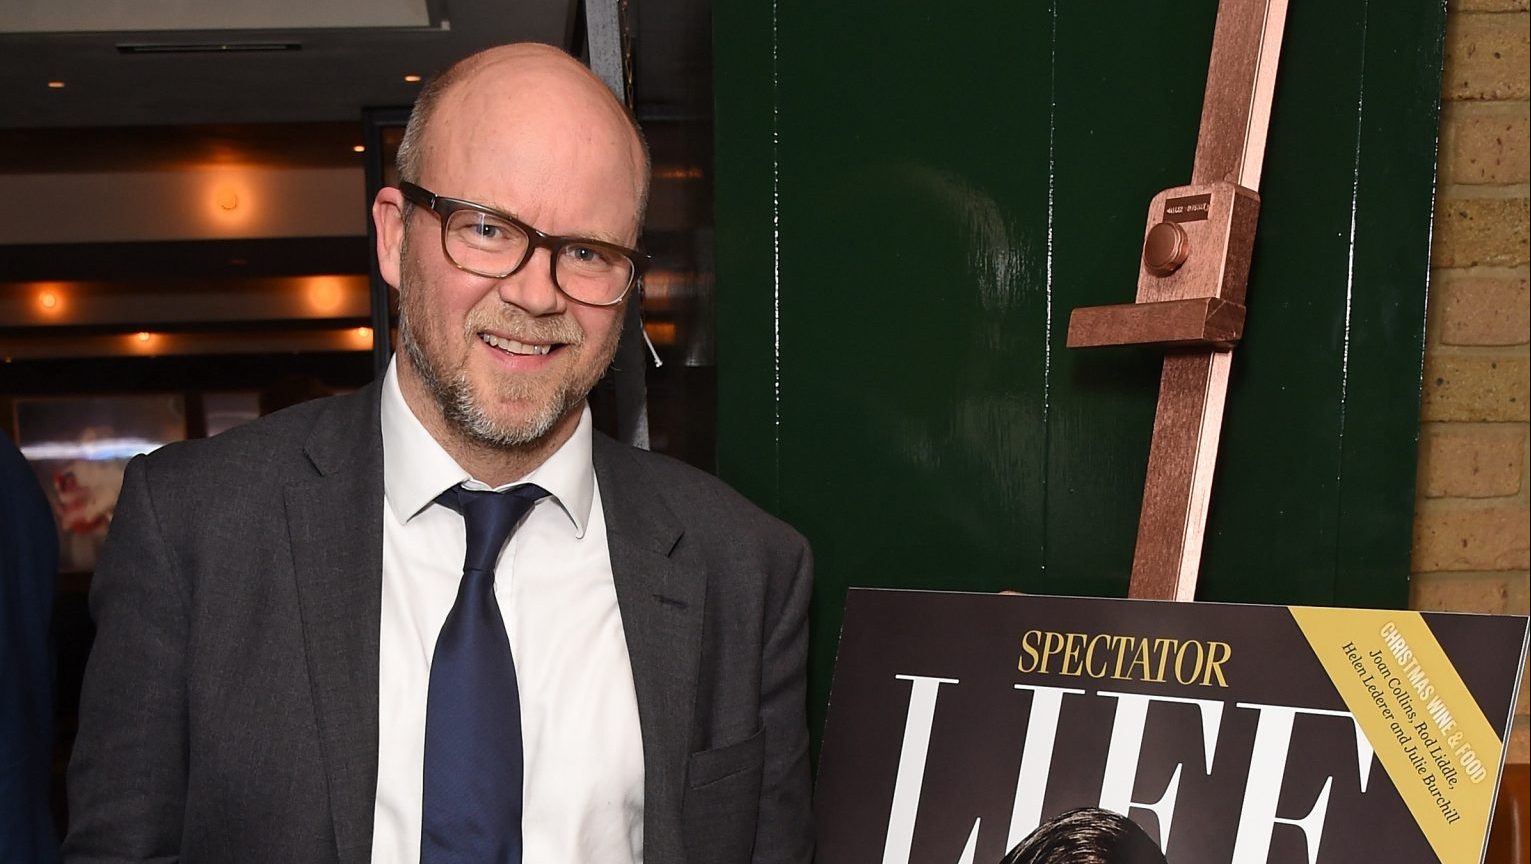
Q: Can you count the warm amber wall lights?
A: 5